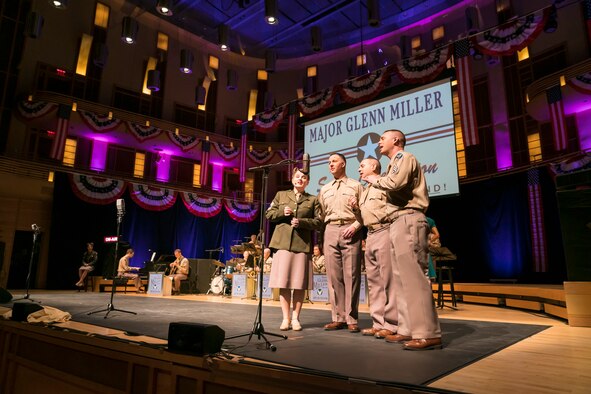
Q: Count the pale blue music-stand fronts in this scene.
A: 5